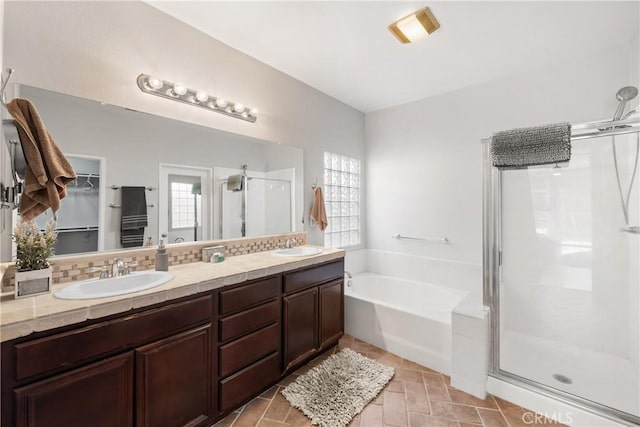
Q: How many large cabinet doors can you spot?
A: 4